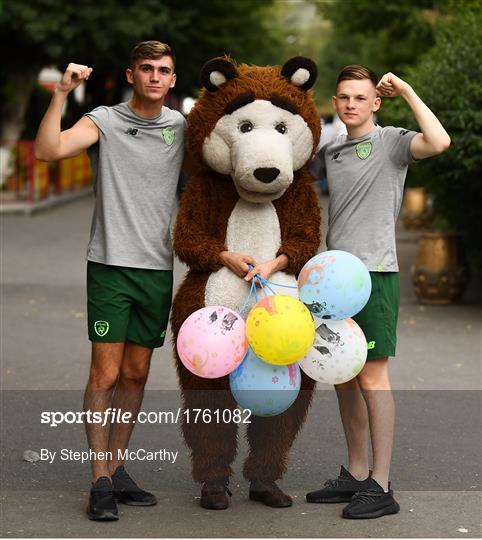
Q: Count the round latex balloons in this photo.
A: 5